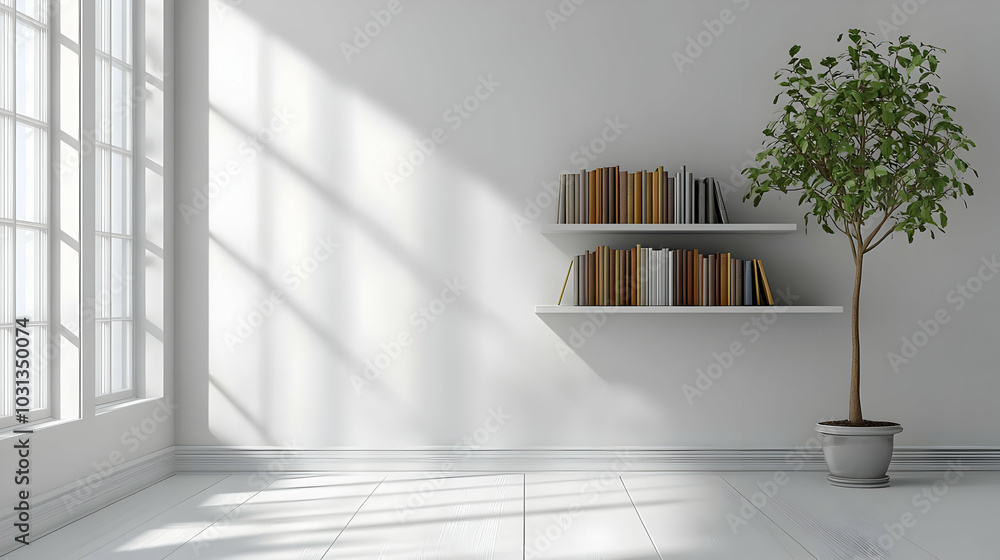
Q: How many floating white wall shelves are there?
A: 2